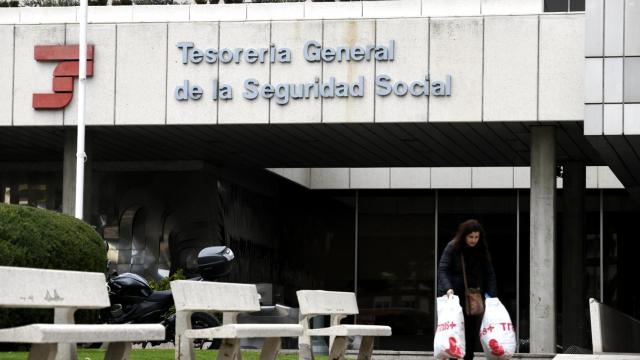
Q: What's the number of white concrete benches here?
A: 3